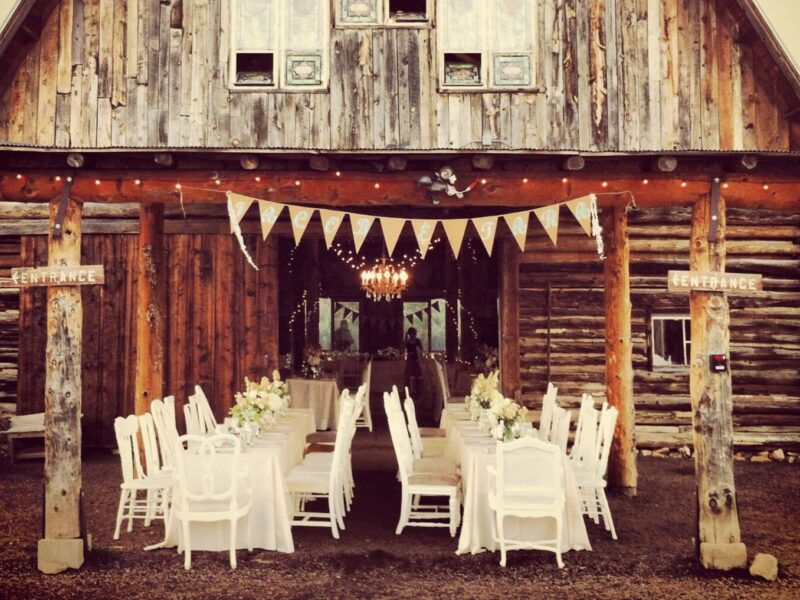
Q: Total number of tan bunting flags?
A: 12